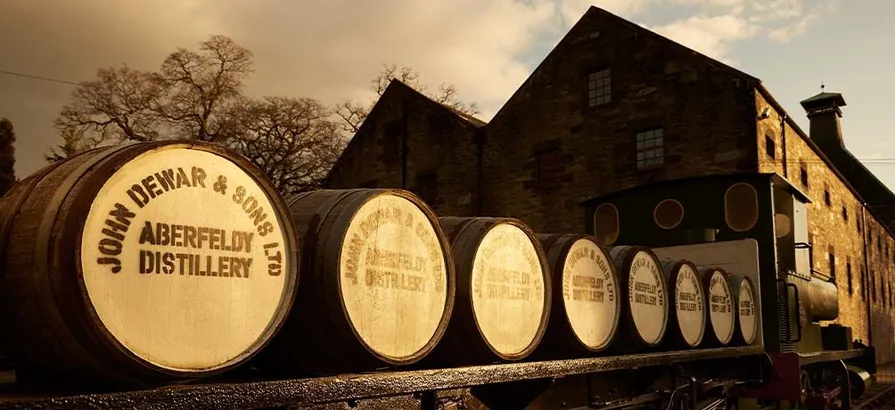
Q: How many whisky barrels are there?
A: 8